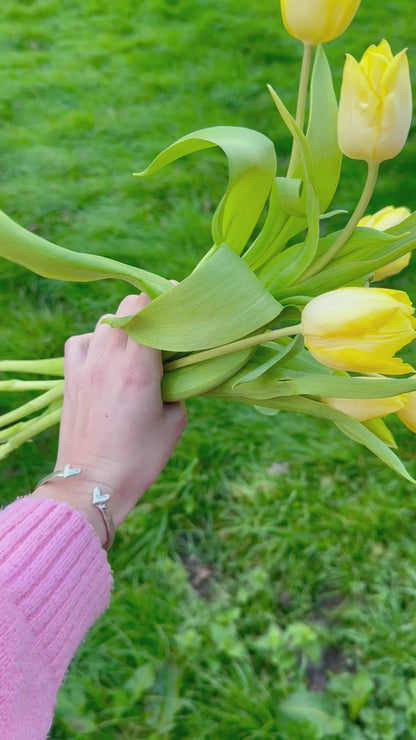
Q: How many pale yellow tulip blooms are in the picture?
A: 6